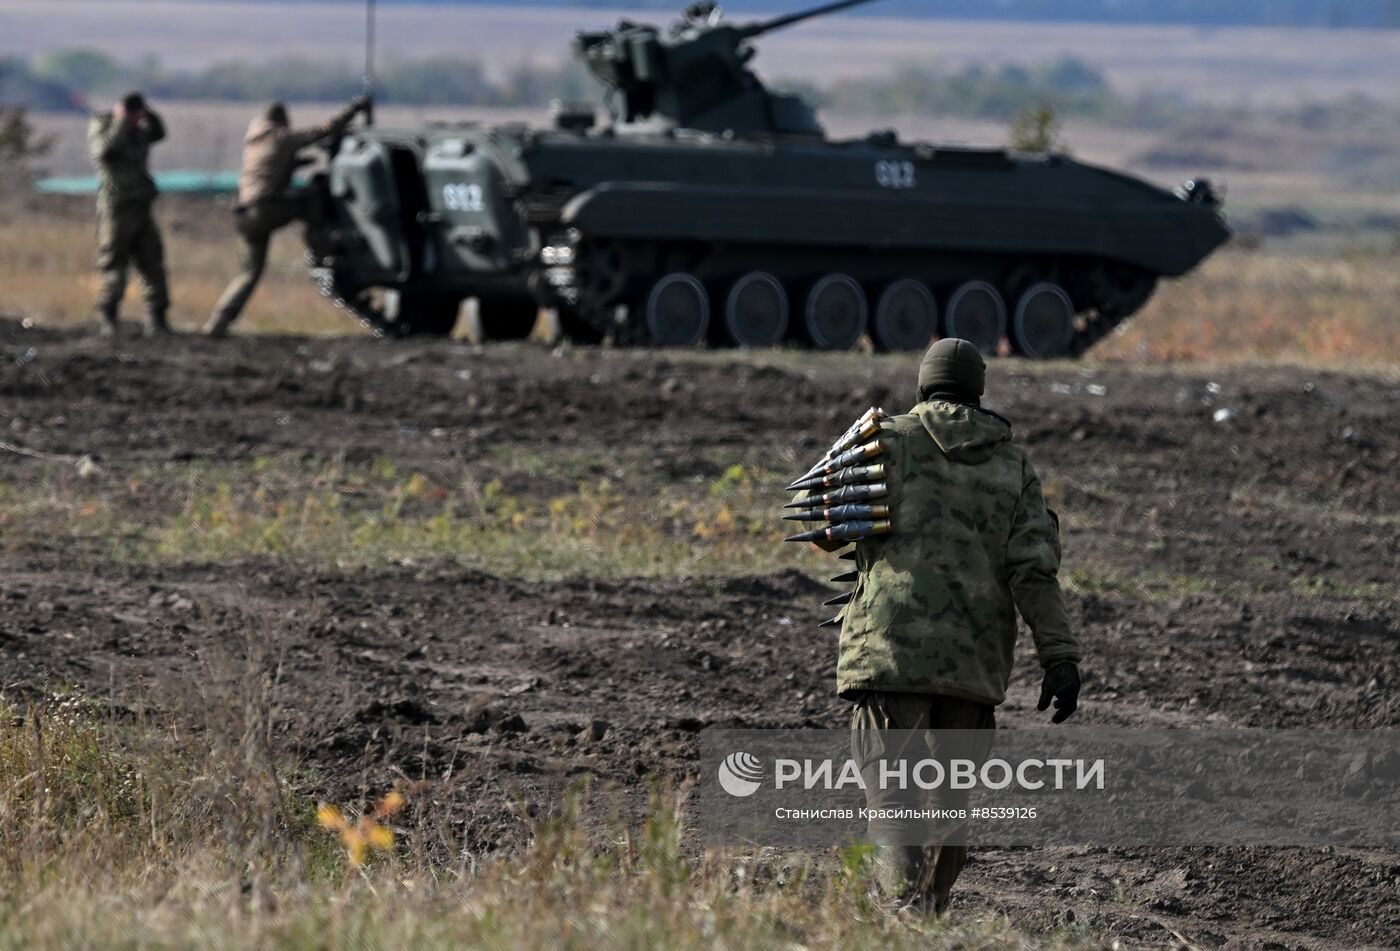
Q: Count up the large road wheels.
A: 6